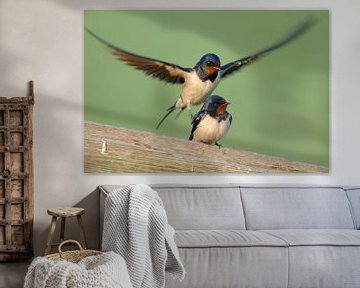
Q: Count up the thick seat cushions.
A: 2